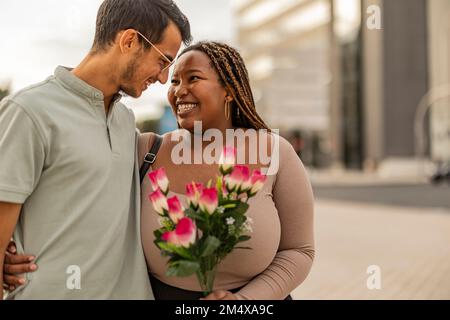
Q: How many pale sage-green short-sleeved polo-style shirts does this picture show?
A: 1